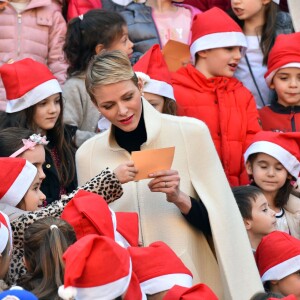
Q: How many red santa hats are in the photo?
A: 13